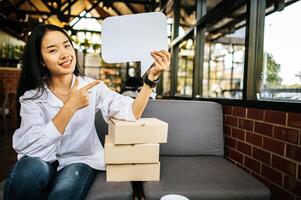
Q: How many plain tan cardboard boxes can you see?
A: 3